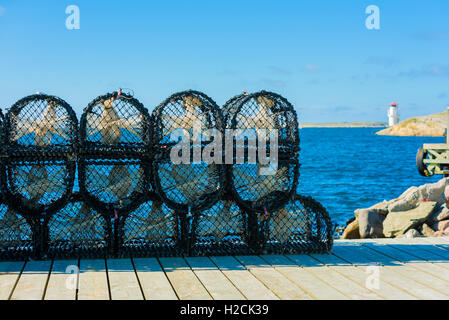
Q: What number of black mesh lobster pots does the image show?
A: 13